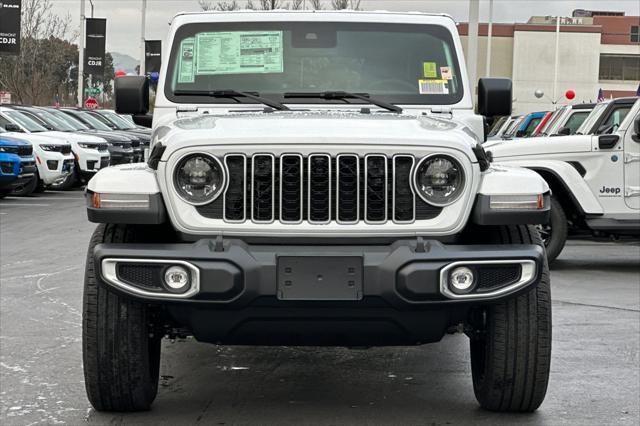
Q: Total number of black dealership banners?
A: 3